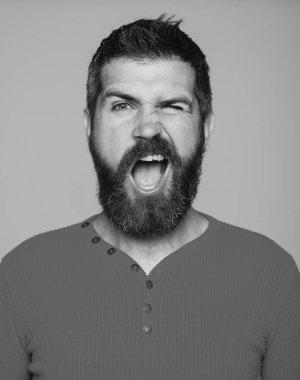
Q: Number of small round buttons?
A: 7